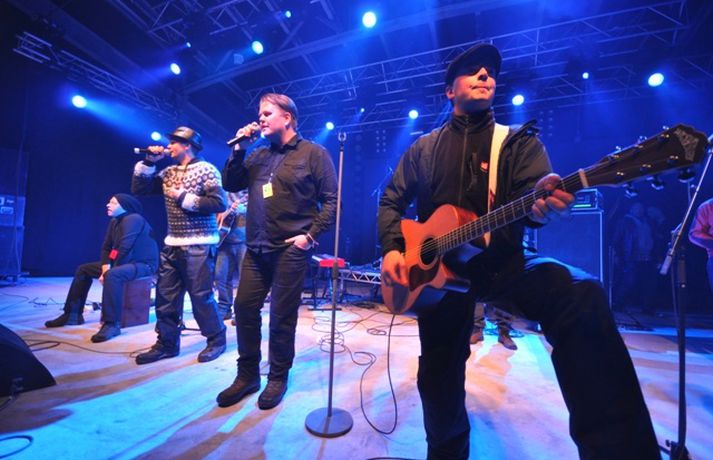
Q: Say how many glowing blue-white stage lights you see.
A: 13